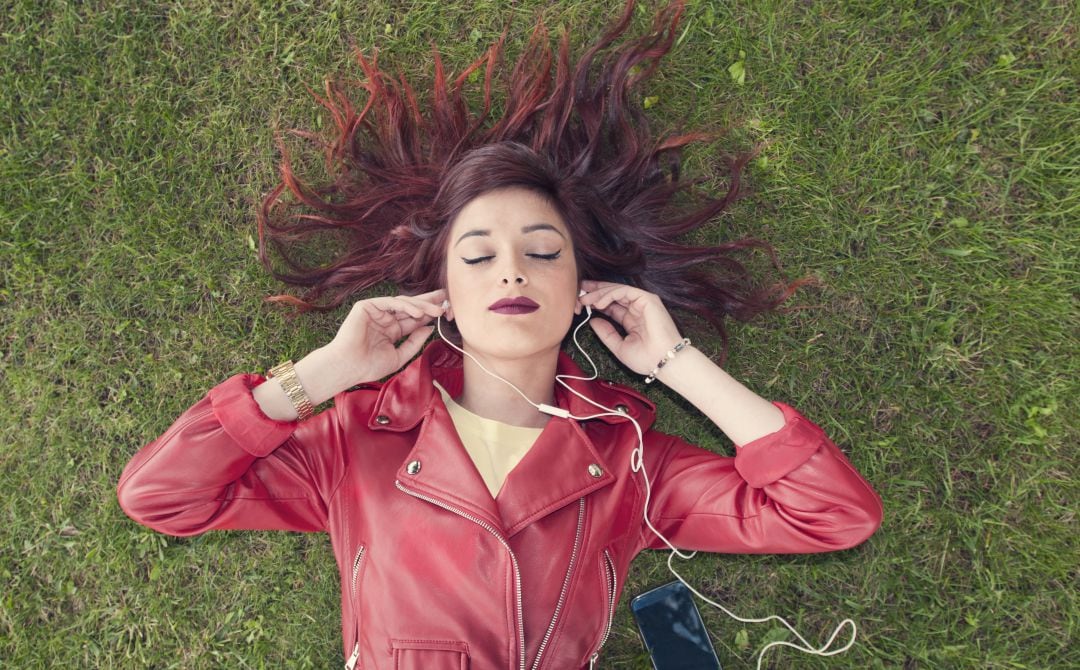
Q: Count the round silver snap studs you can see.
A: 4